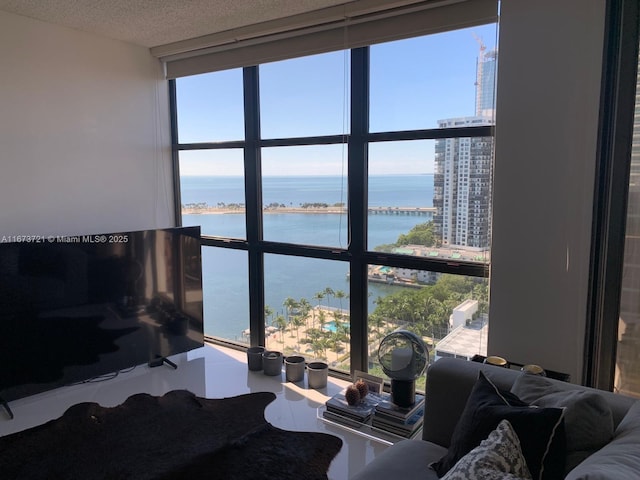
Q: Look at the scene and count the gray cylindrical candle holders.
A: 4